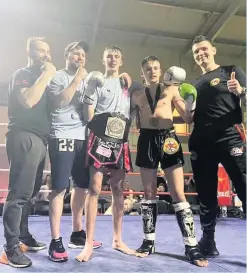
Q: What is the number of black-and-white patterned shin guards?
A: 2